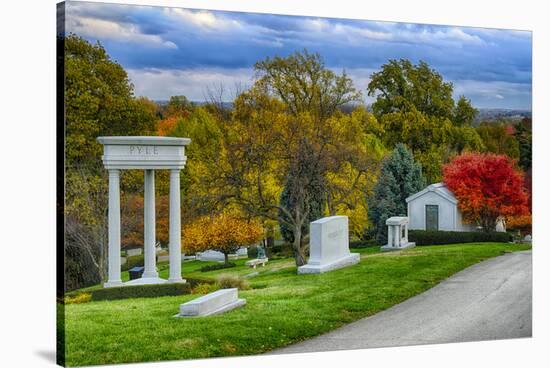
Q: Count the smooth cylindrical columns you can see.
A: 3